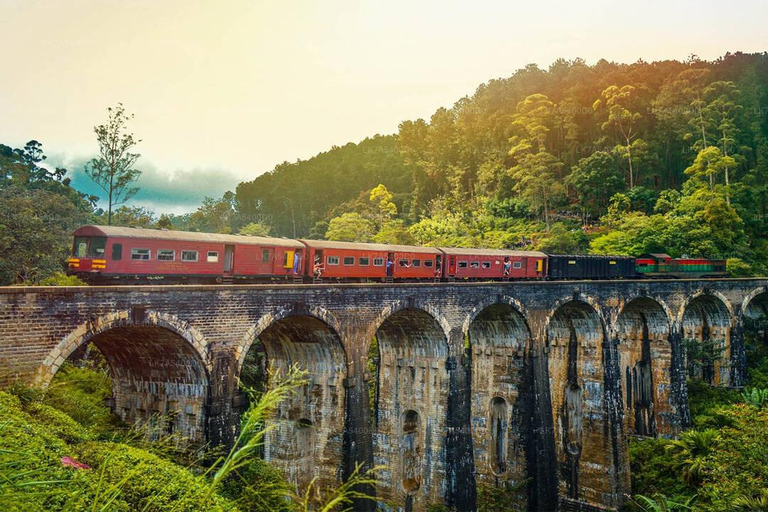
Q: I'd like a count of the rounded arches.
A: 8